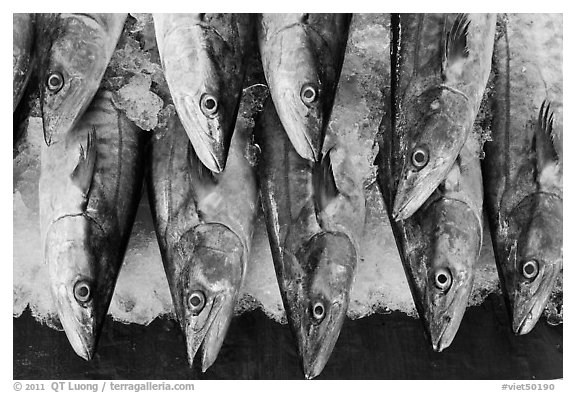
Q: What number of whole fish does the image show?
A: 9